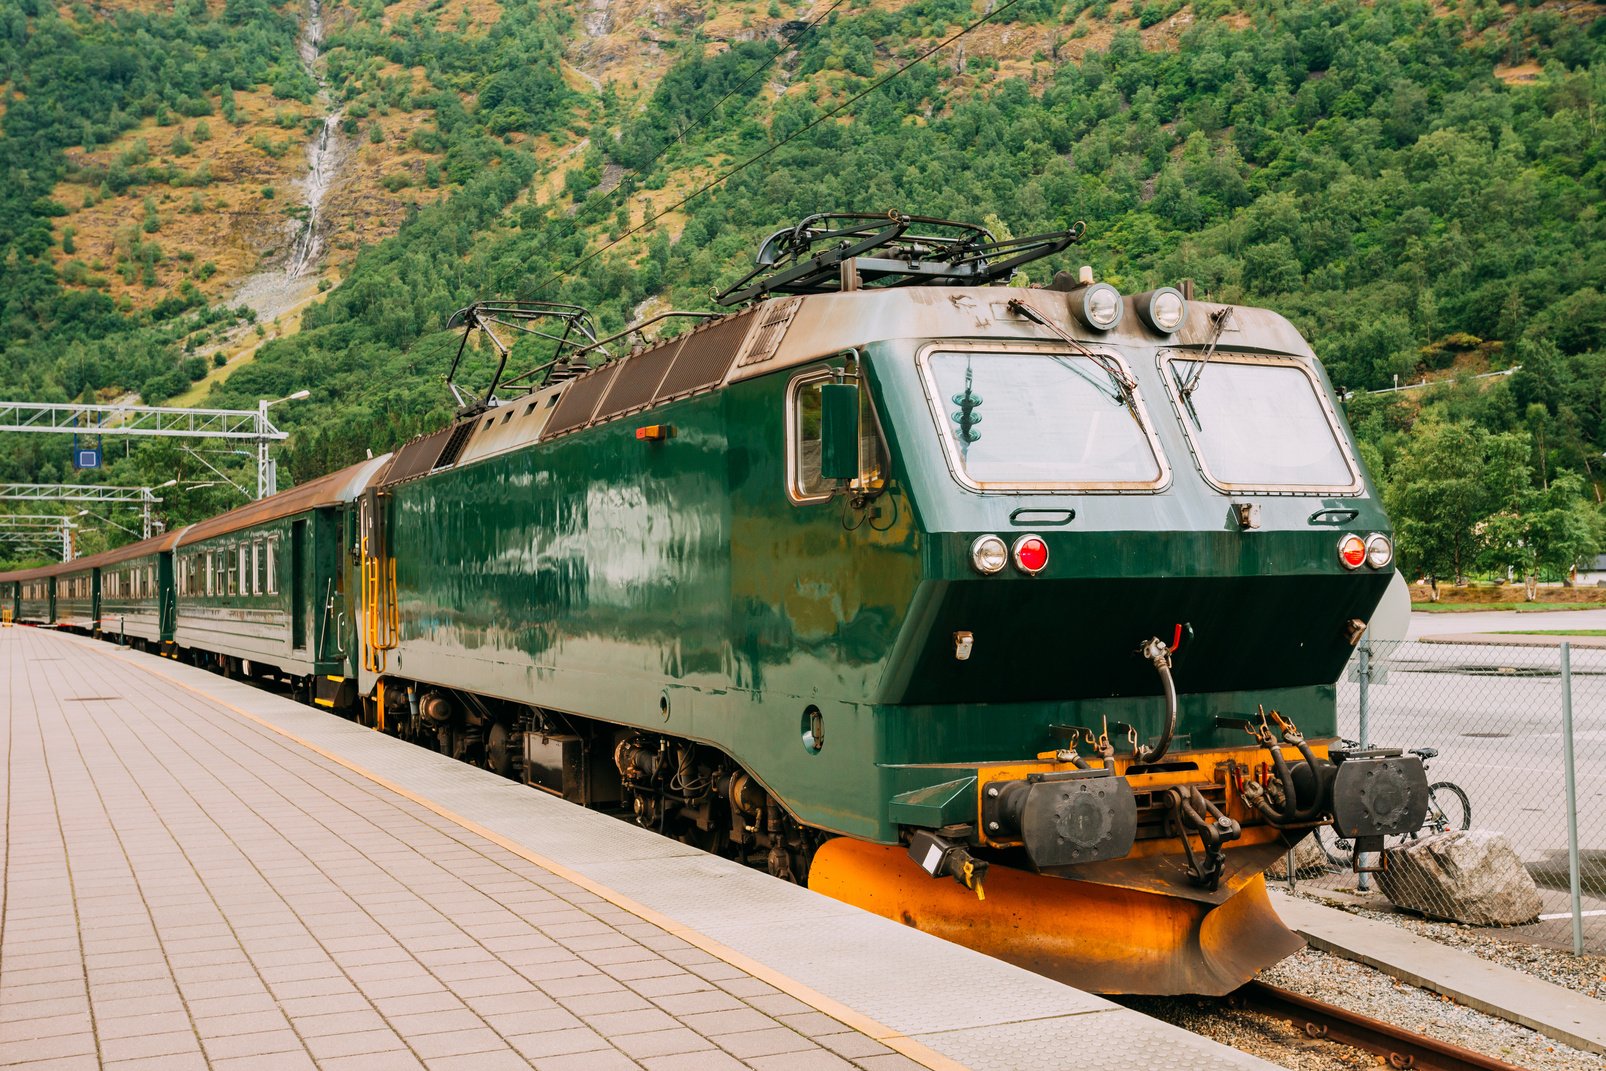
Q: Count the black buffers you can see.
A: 2